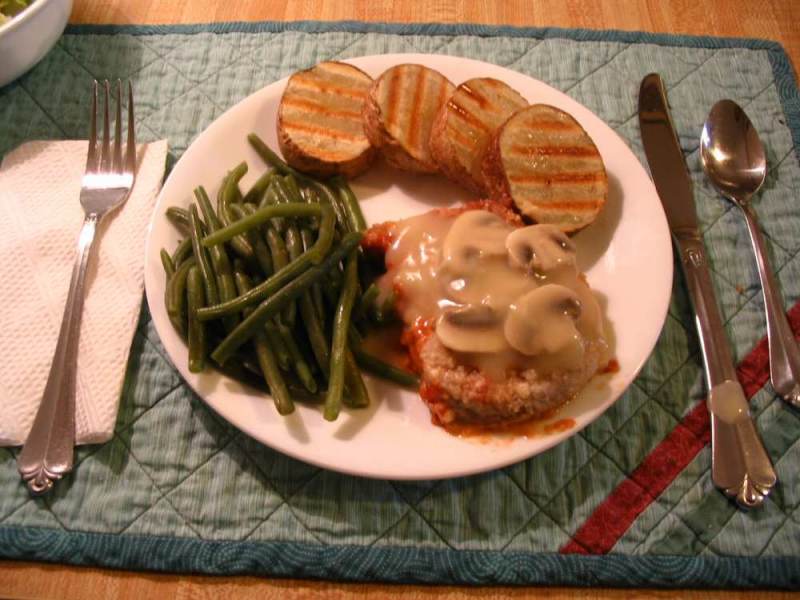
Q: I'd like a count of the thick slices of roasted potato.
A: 4